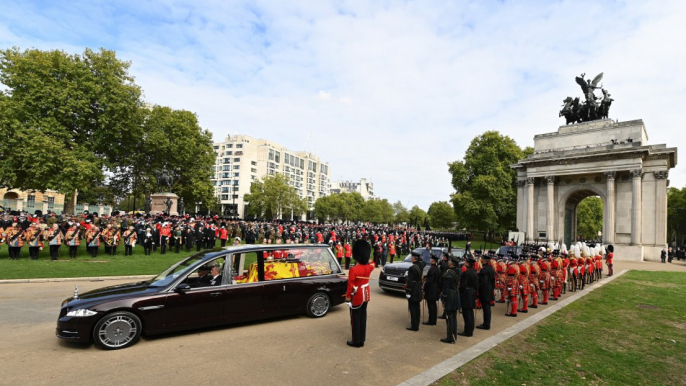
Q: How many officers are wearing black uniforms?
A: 6